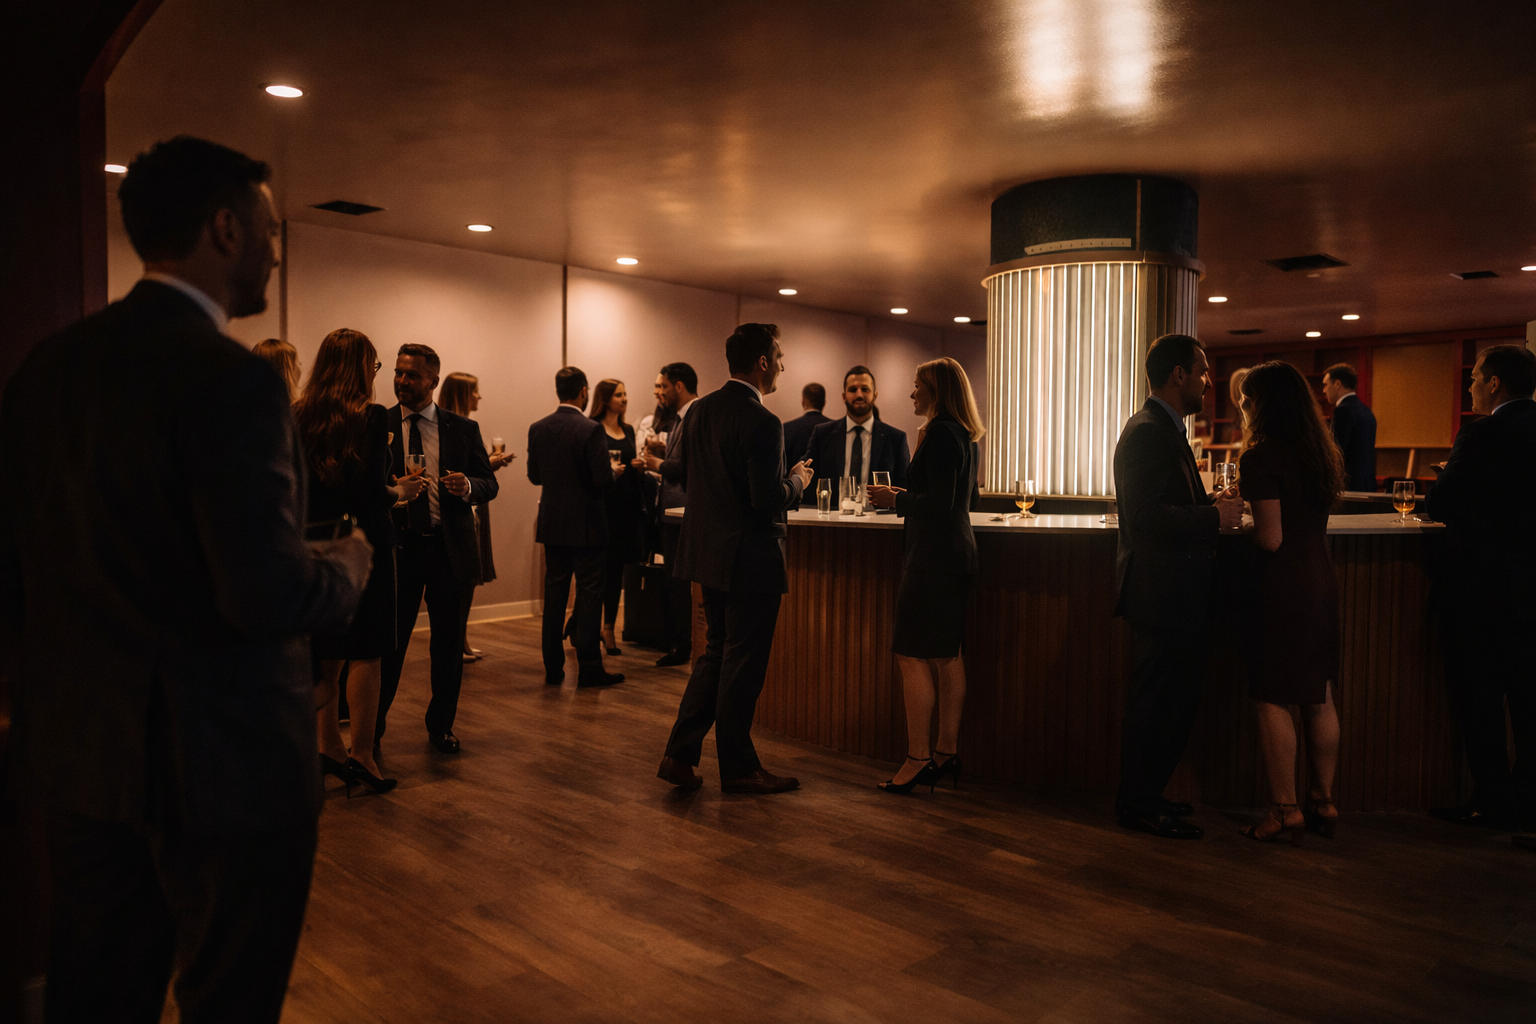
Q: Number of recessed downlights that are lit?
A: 11